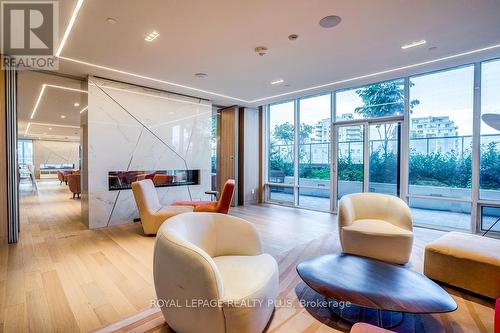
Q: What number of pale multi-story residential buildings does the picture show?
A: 2